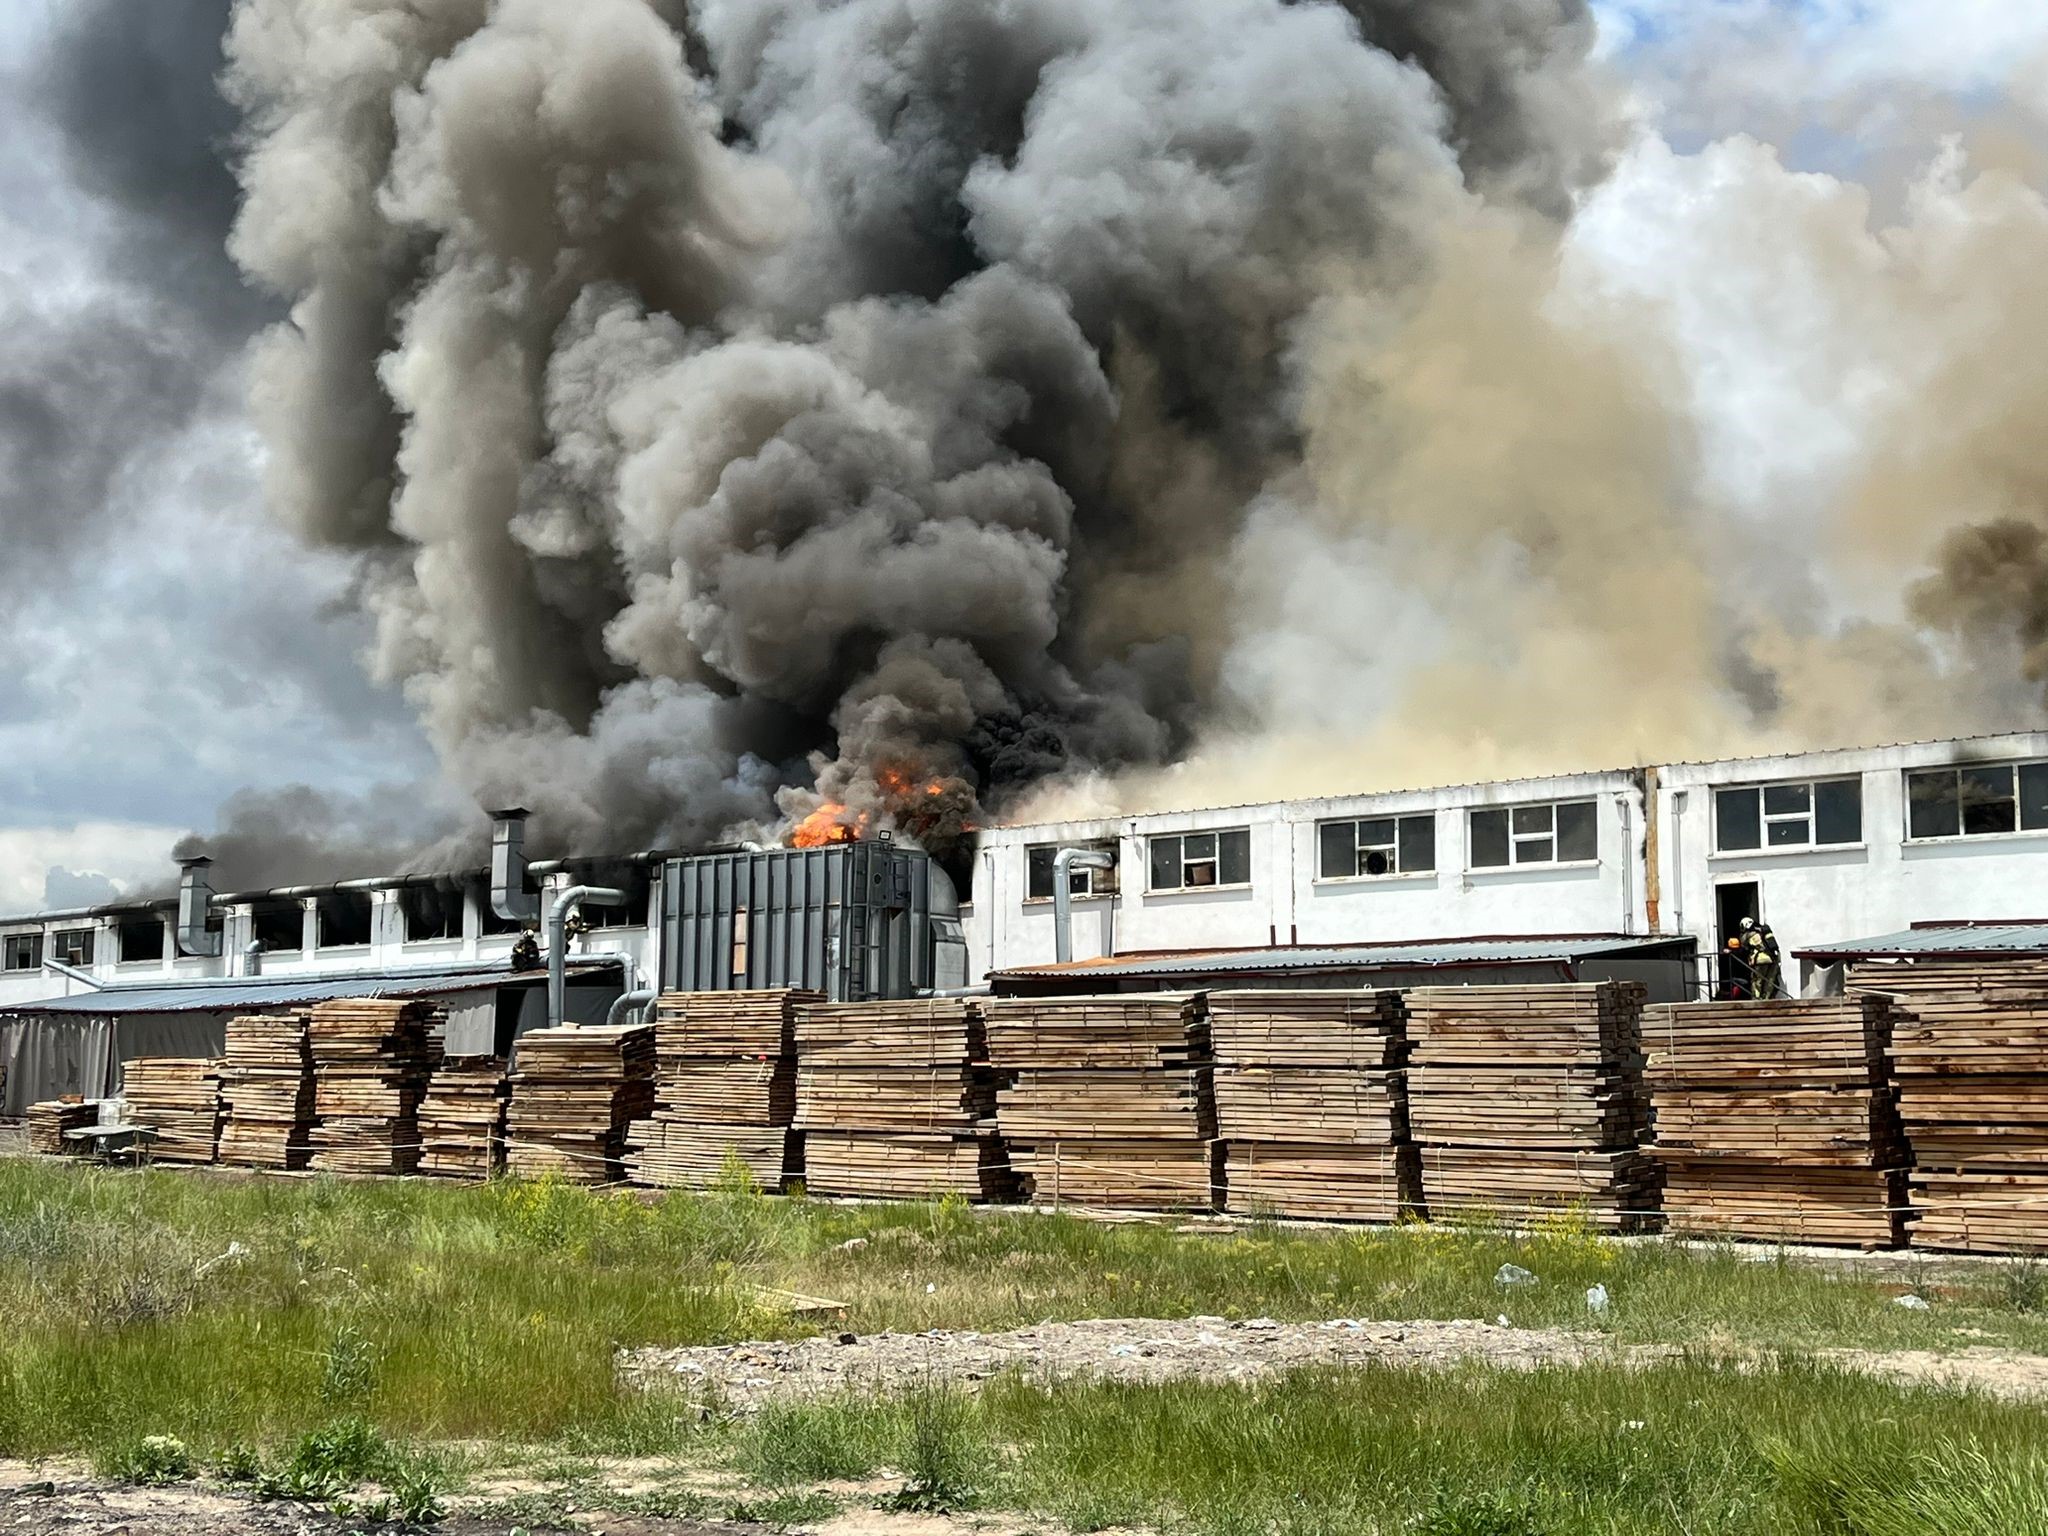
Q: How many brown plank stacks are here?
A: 13